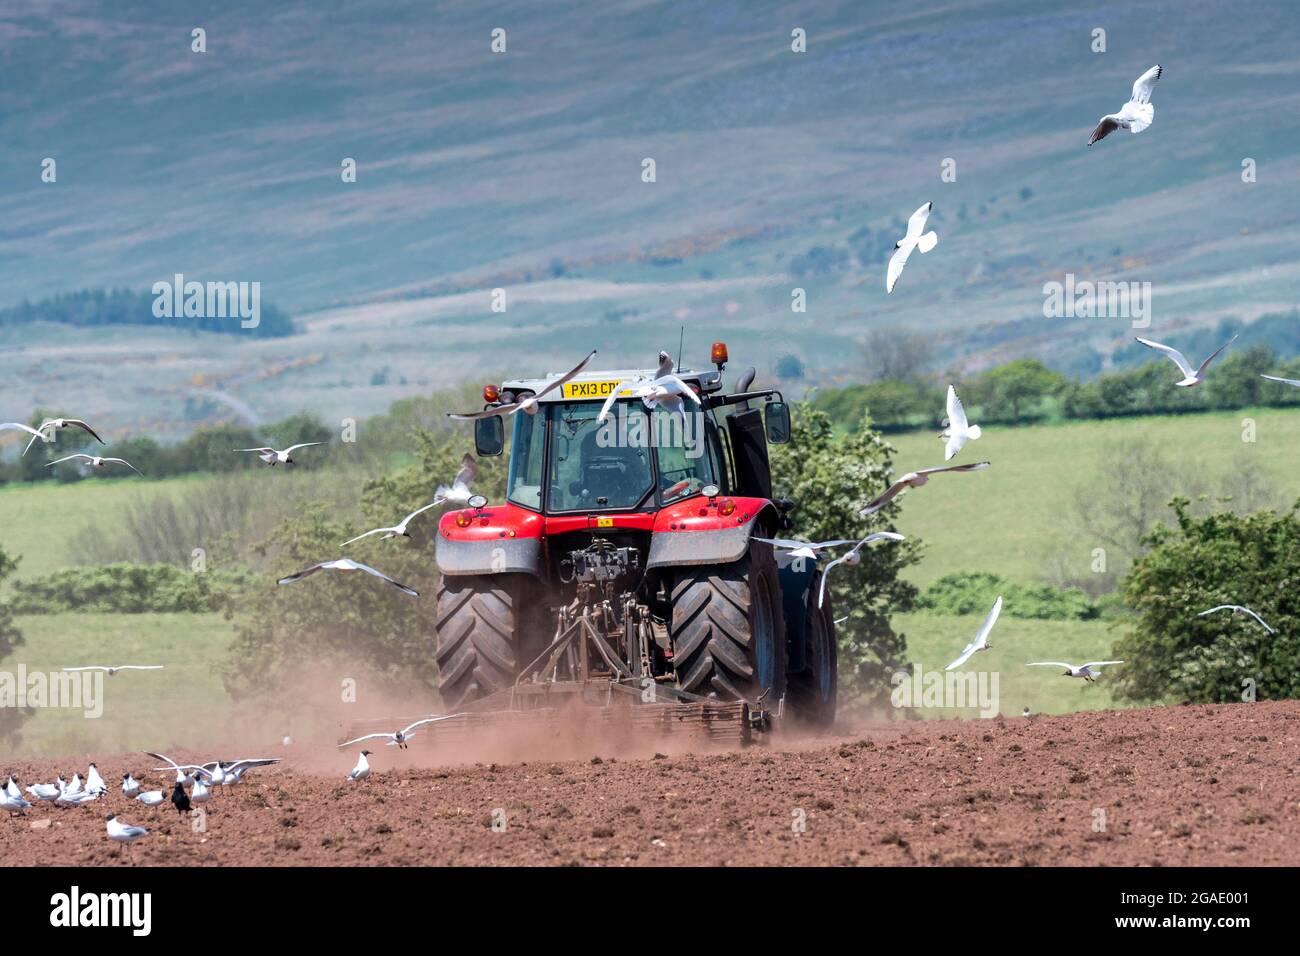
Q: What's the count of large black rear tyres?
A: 2